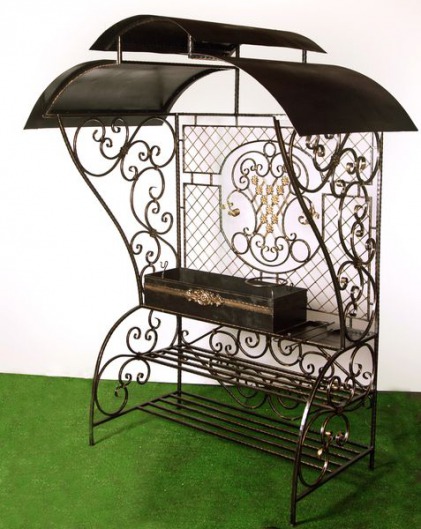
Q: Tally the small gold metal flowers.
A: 11